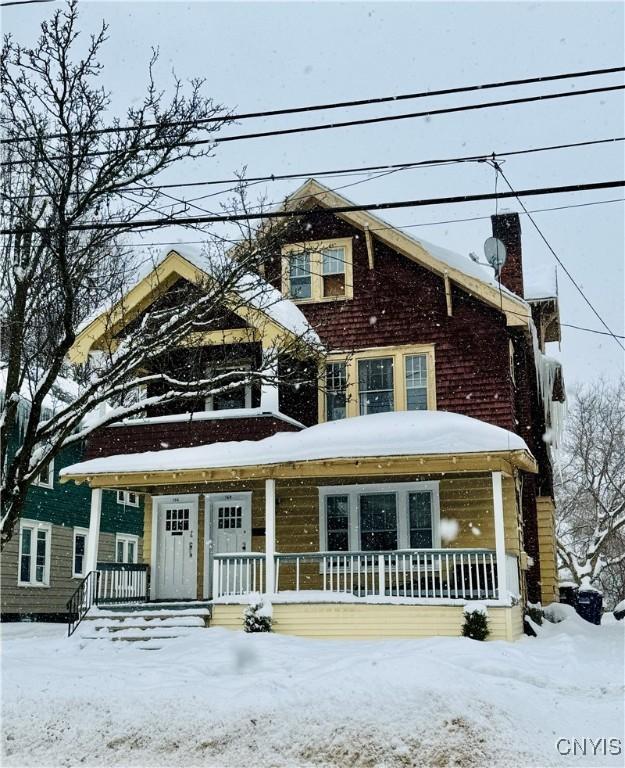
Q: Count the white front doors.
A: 2